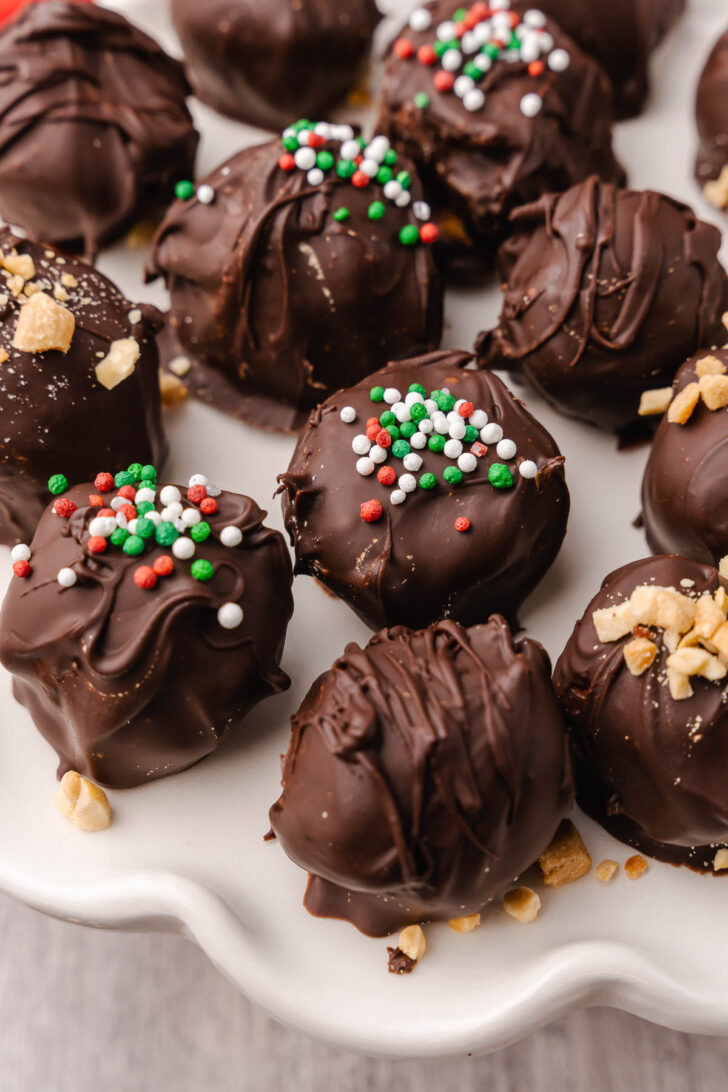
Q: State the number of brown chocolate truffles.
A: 13